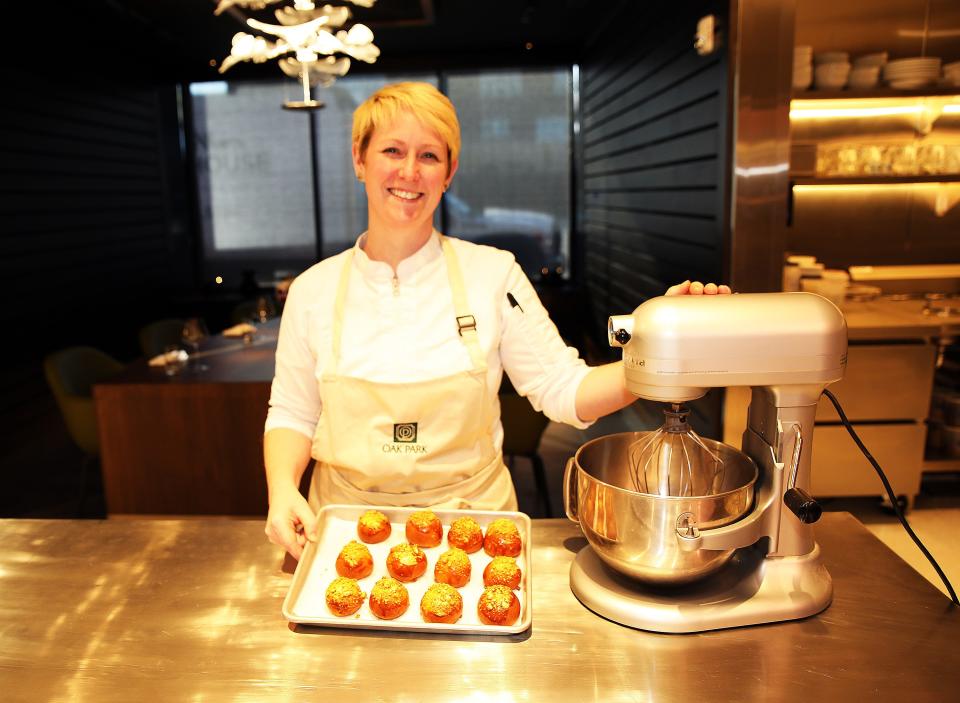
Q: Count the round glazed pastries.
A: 12